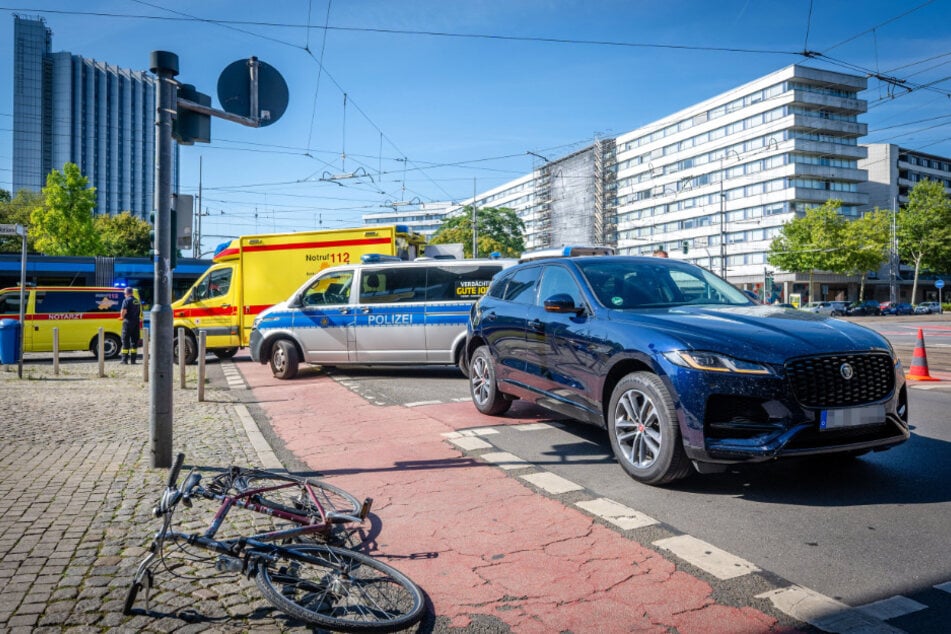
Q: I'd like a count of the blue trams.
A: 1